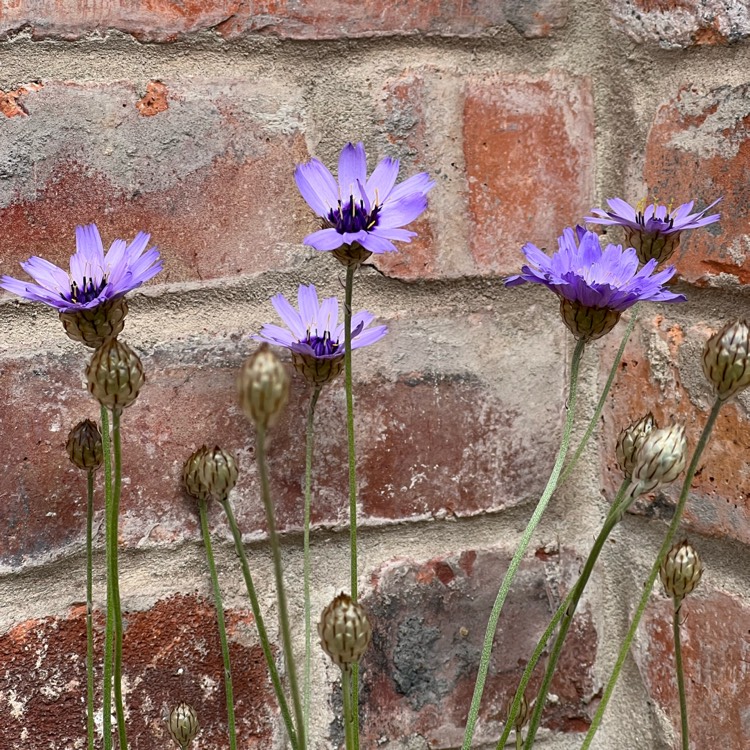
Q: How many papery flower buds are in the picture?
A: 12